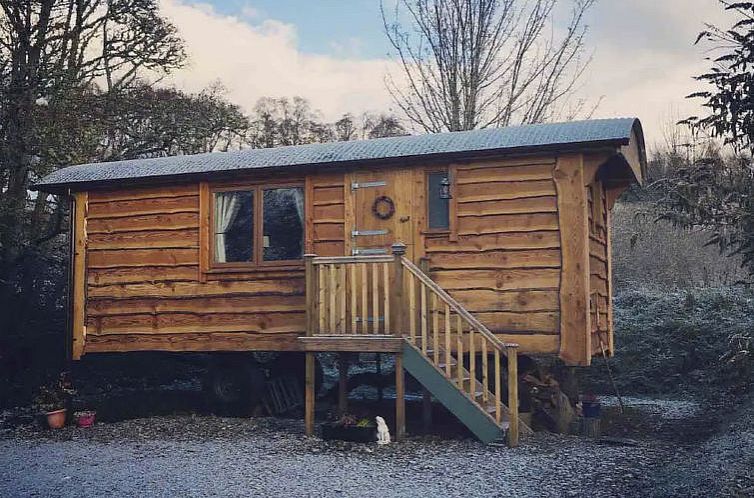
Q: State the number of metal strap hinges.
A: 4